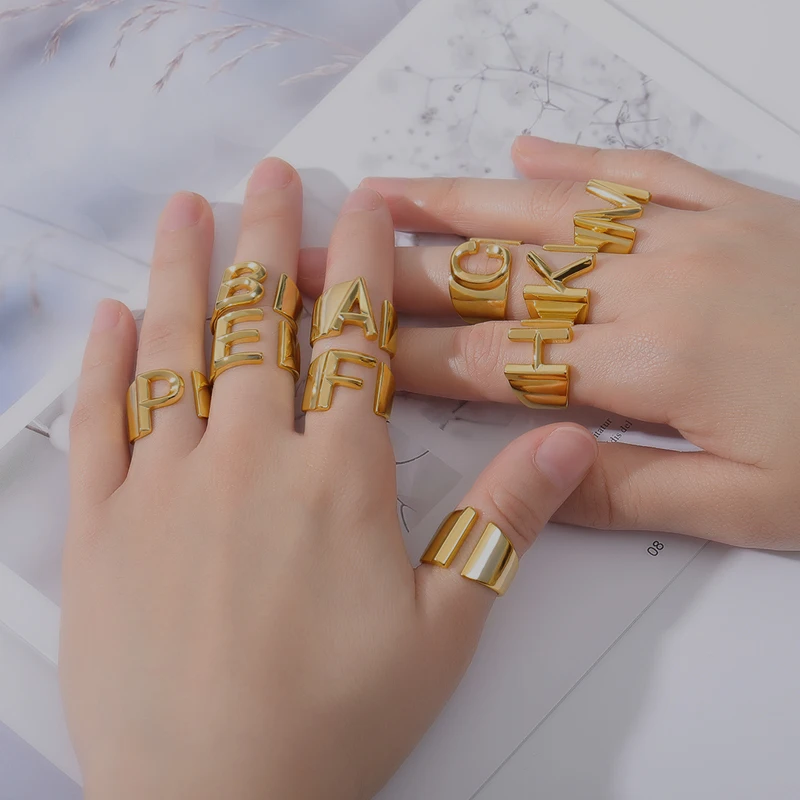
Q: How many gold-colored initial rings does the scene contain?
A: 10